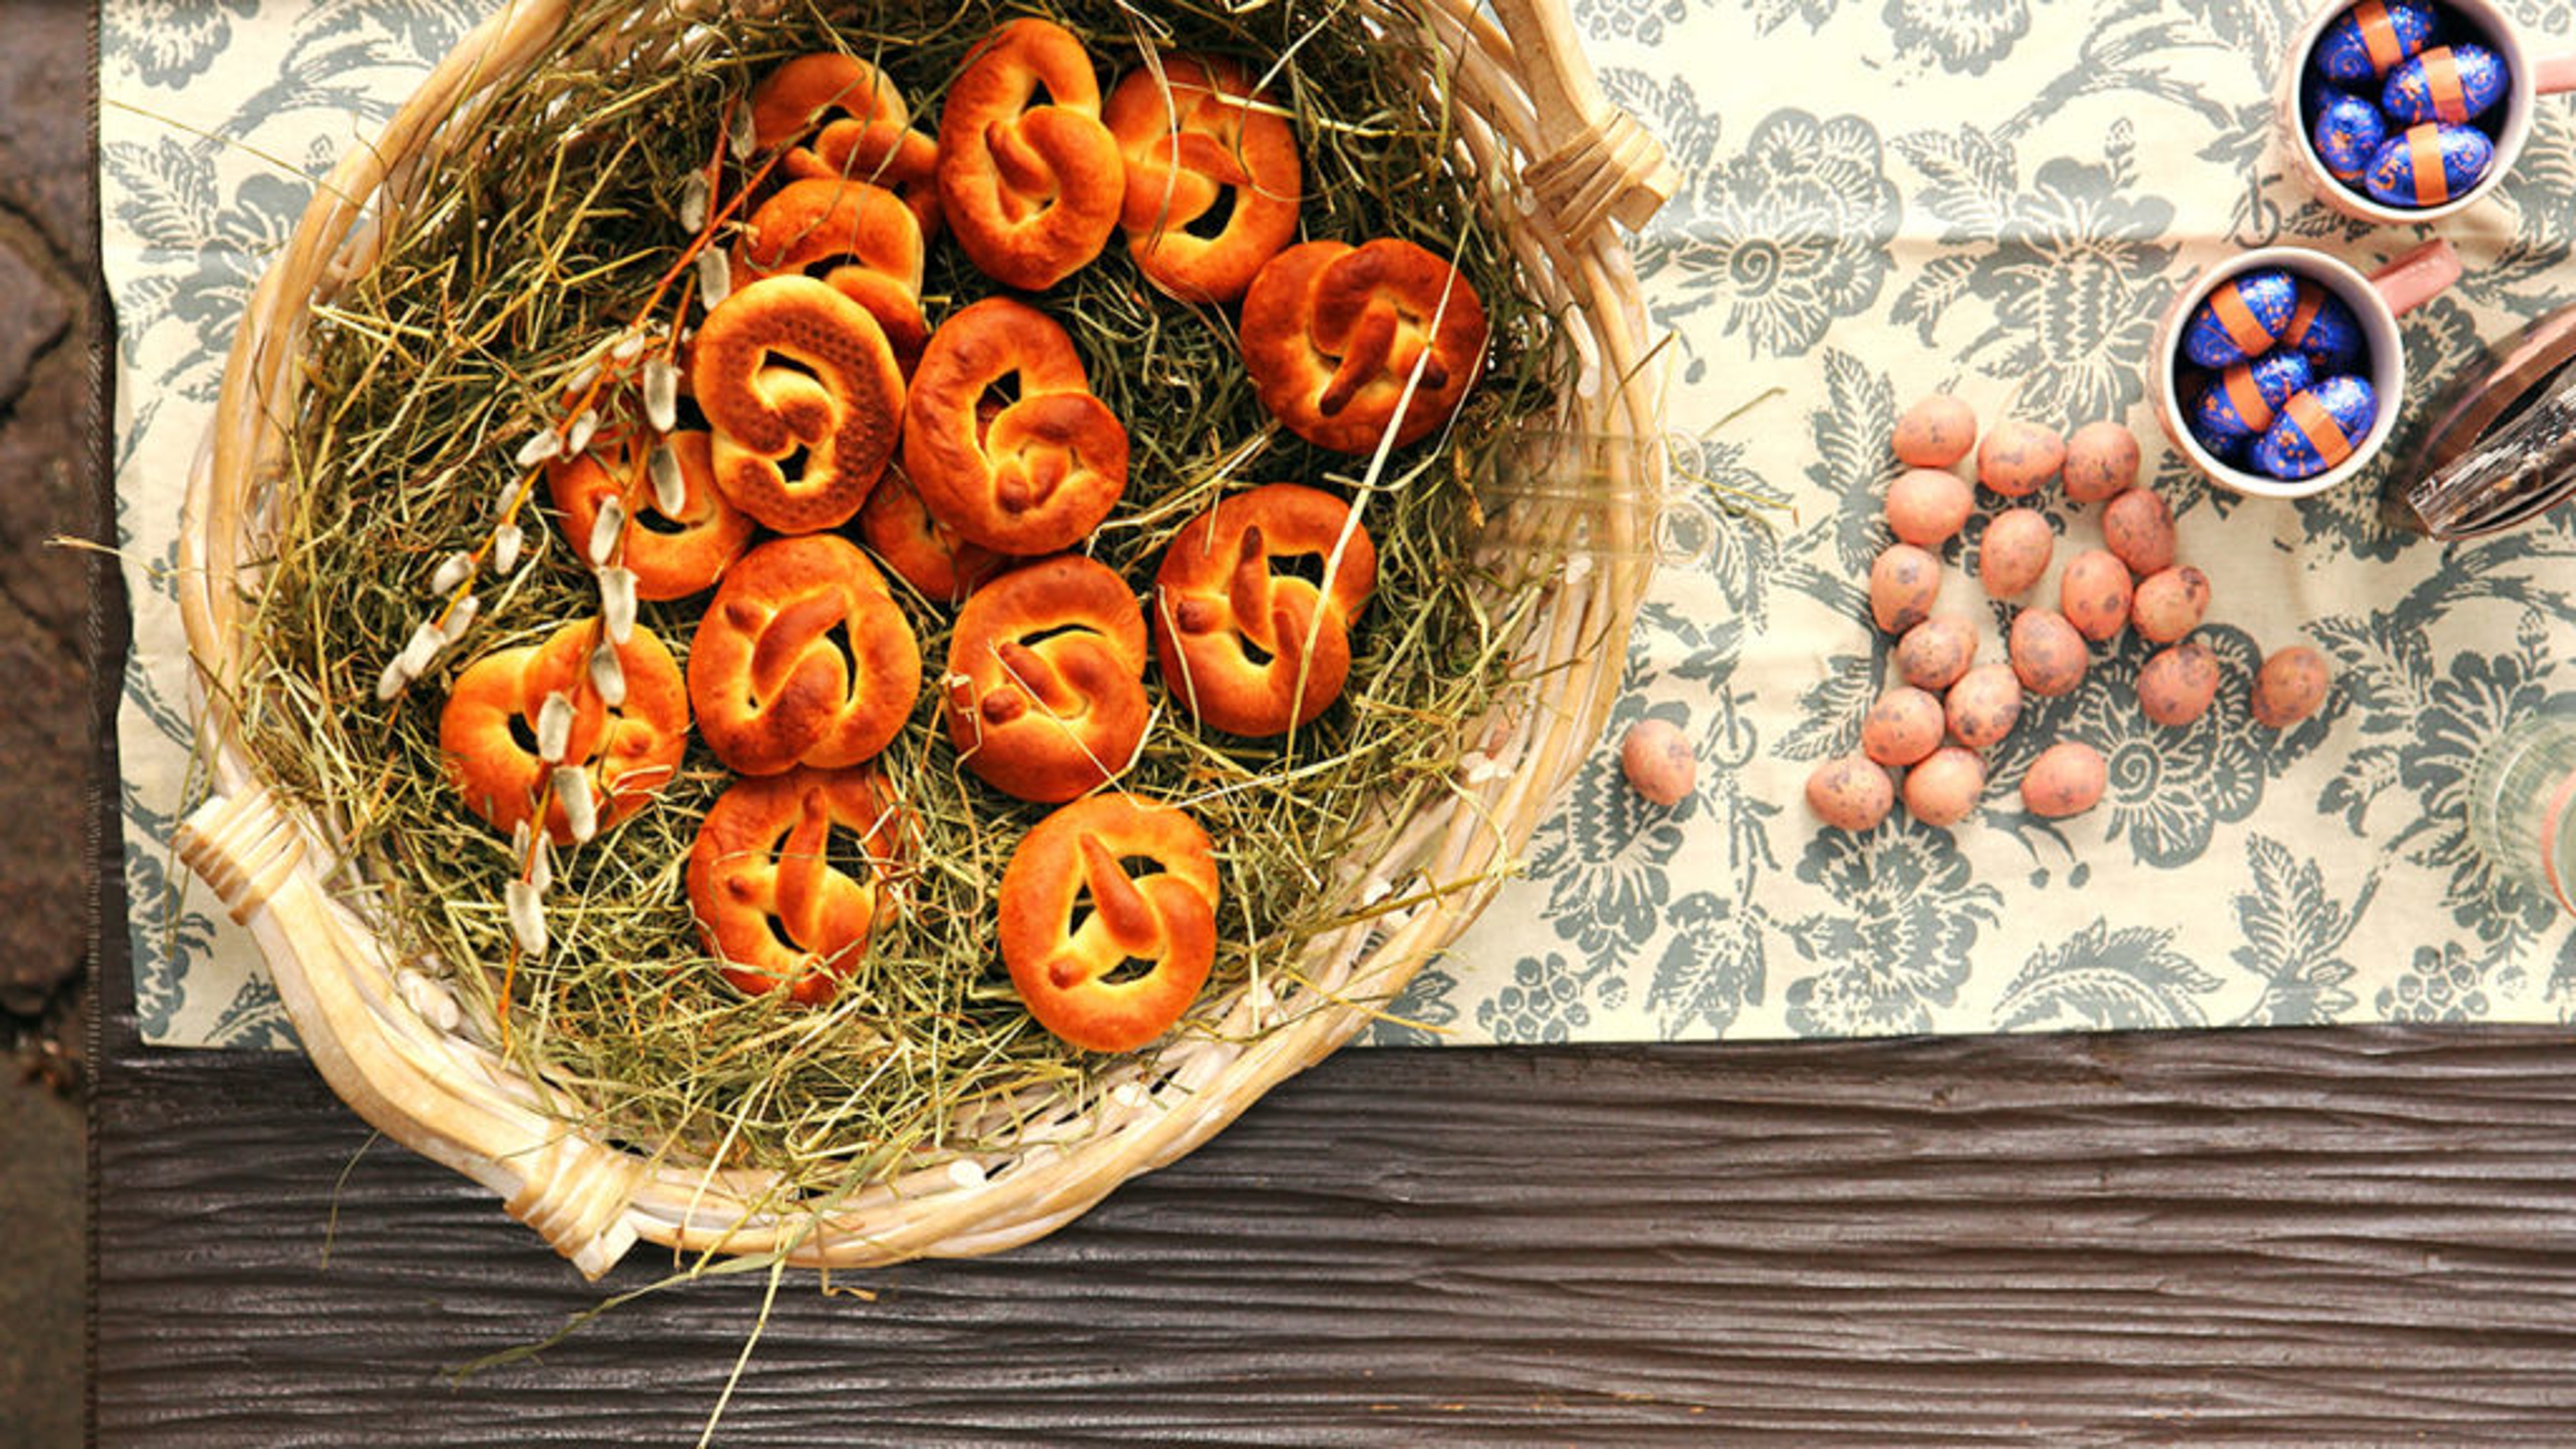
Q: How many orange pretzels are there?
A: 15